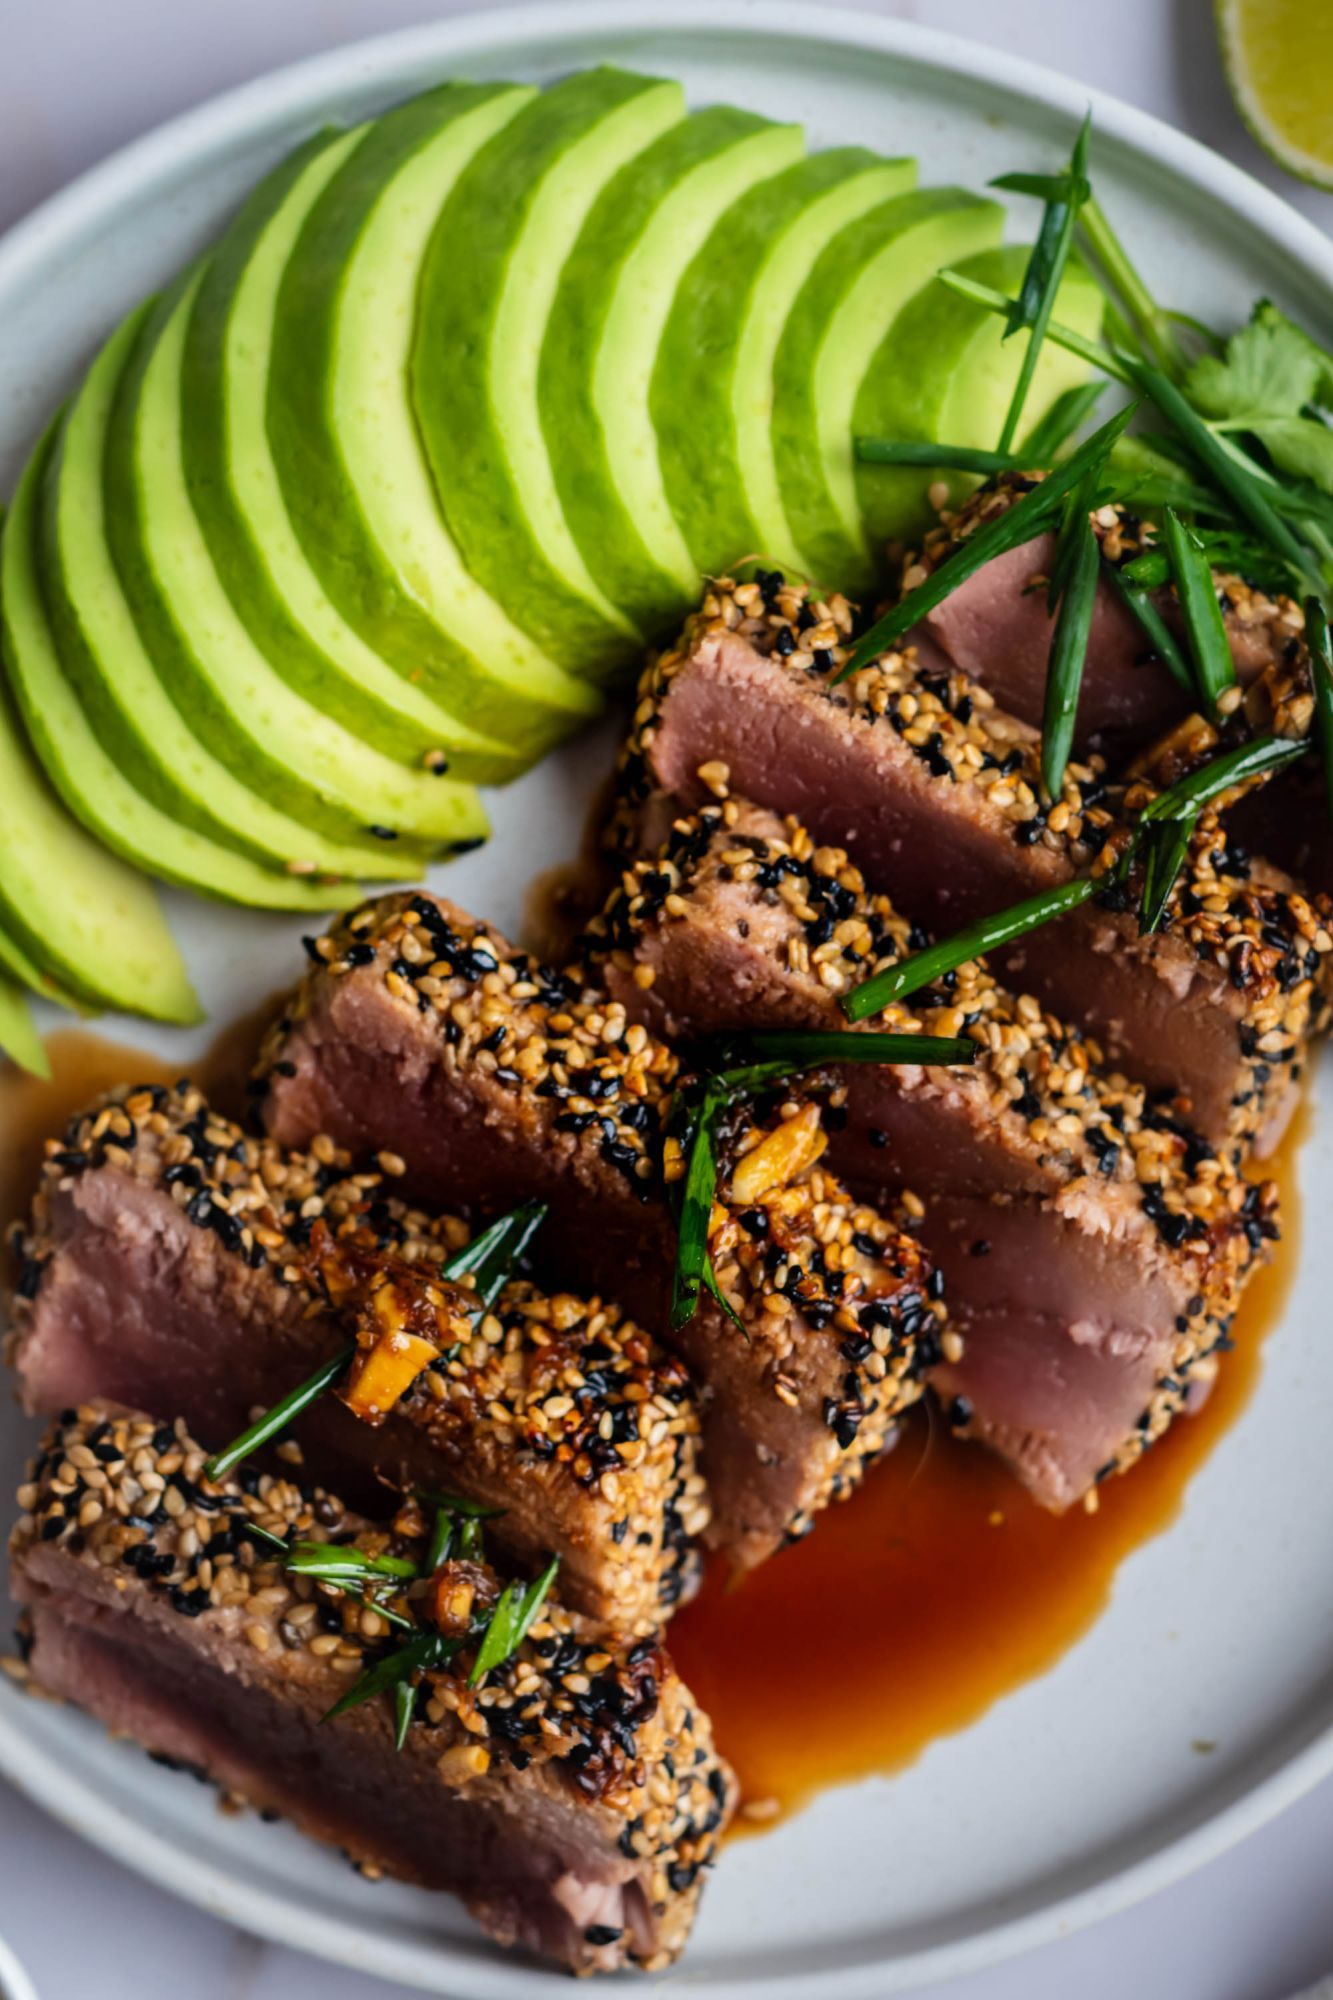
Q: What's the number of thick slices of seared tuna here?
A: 6